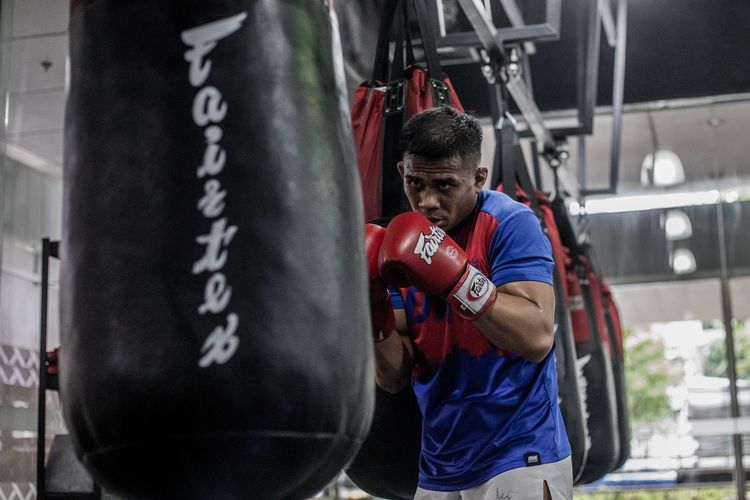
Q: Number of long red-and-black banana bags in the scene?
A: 4